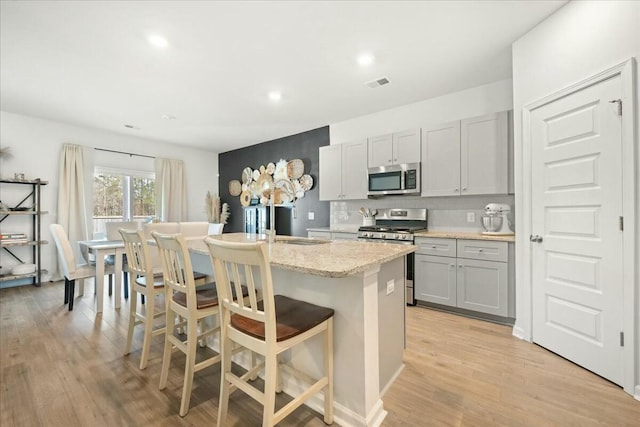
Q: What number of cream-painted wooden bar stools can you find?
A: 3